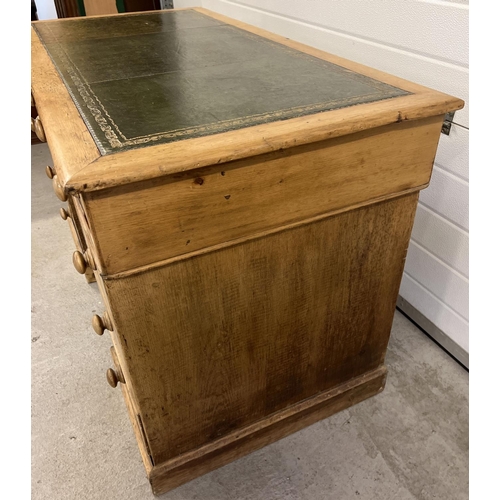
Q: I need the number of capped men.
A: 0